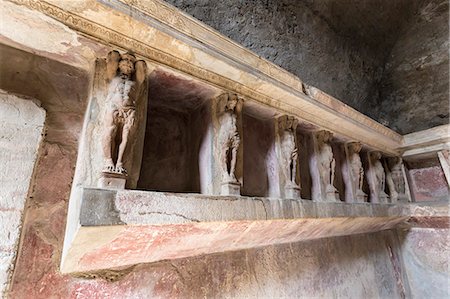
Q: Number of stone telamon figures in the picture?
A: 7